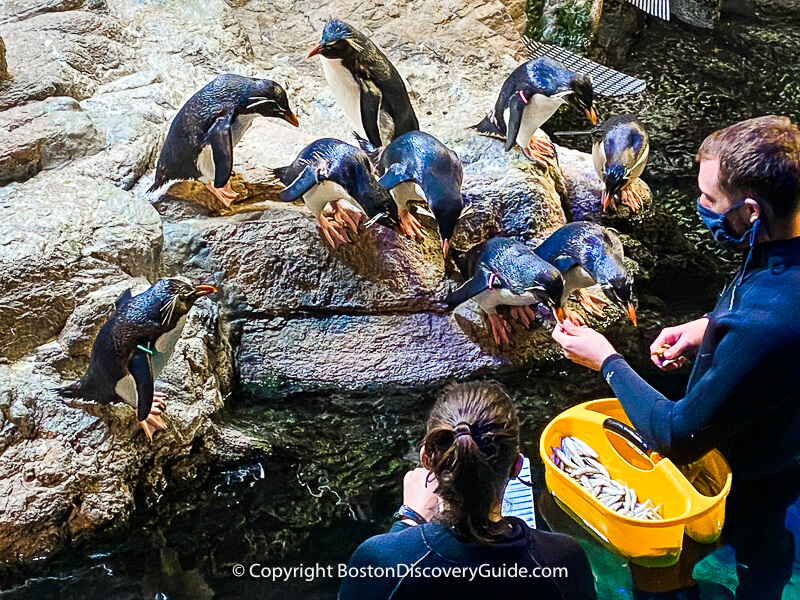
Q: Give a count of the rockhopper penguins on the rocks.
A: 9